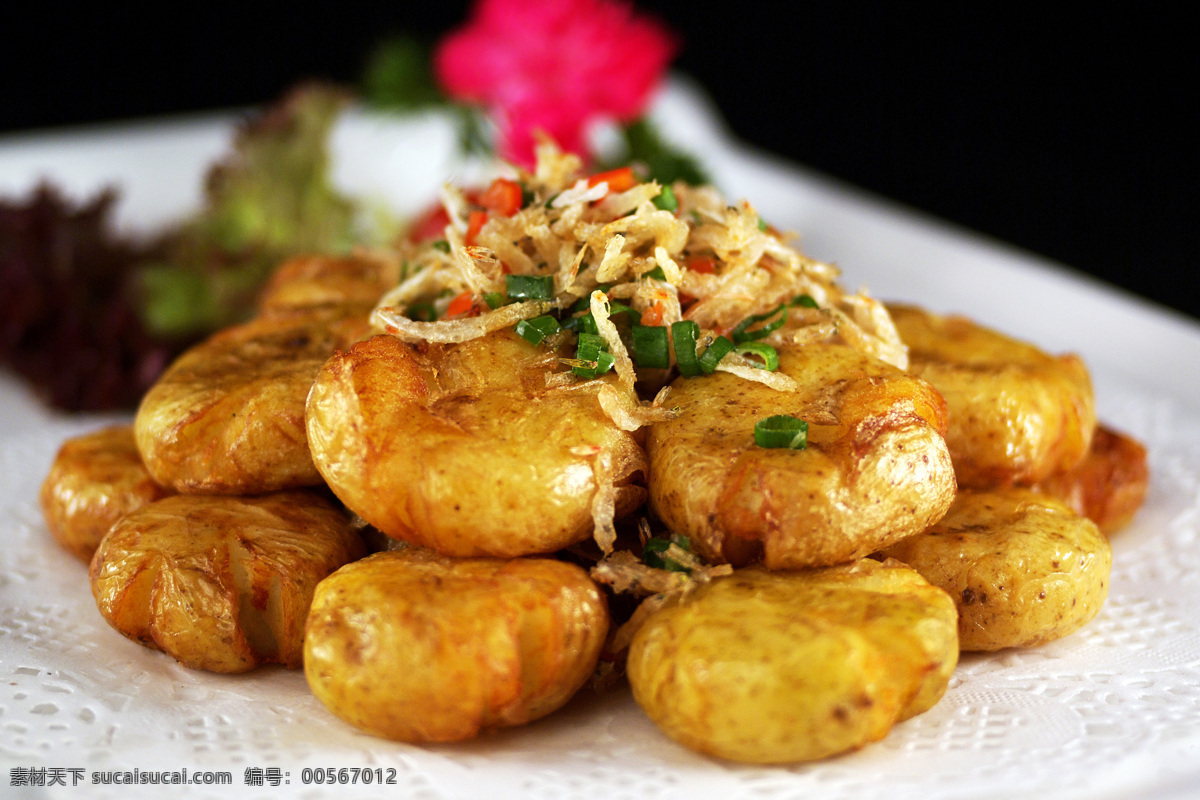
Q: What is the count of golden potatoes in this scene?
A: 11